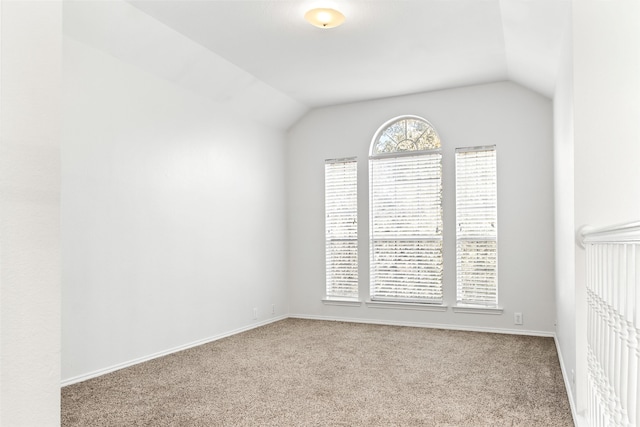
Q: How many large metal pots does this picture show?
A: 0